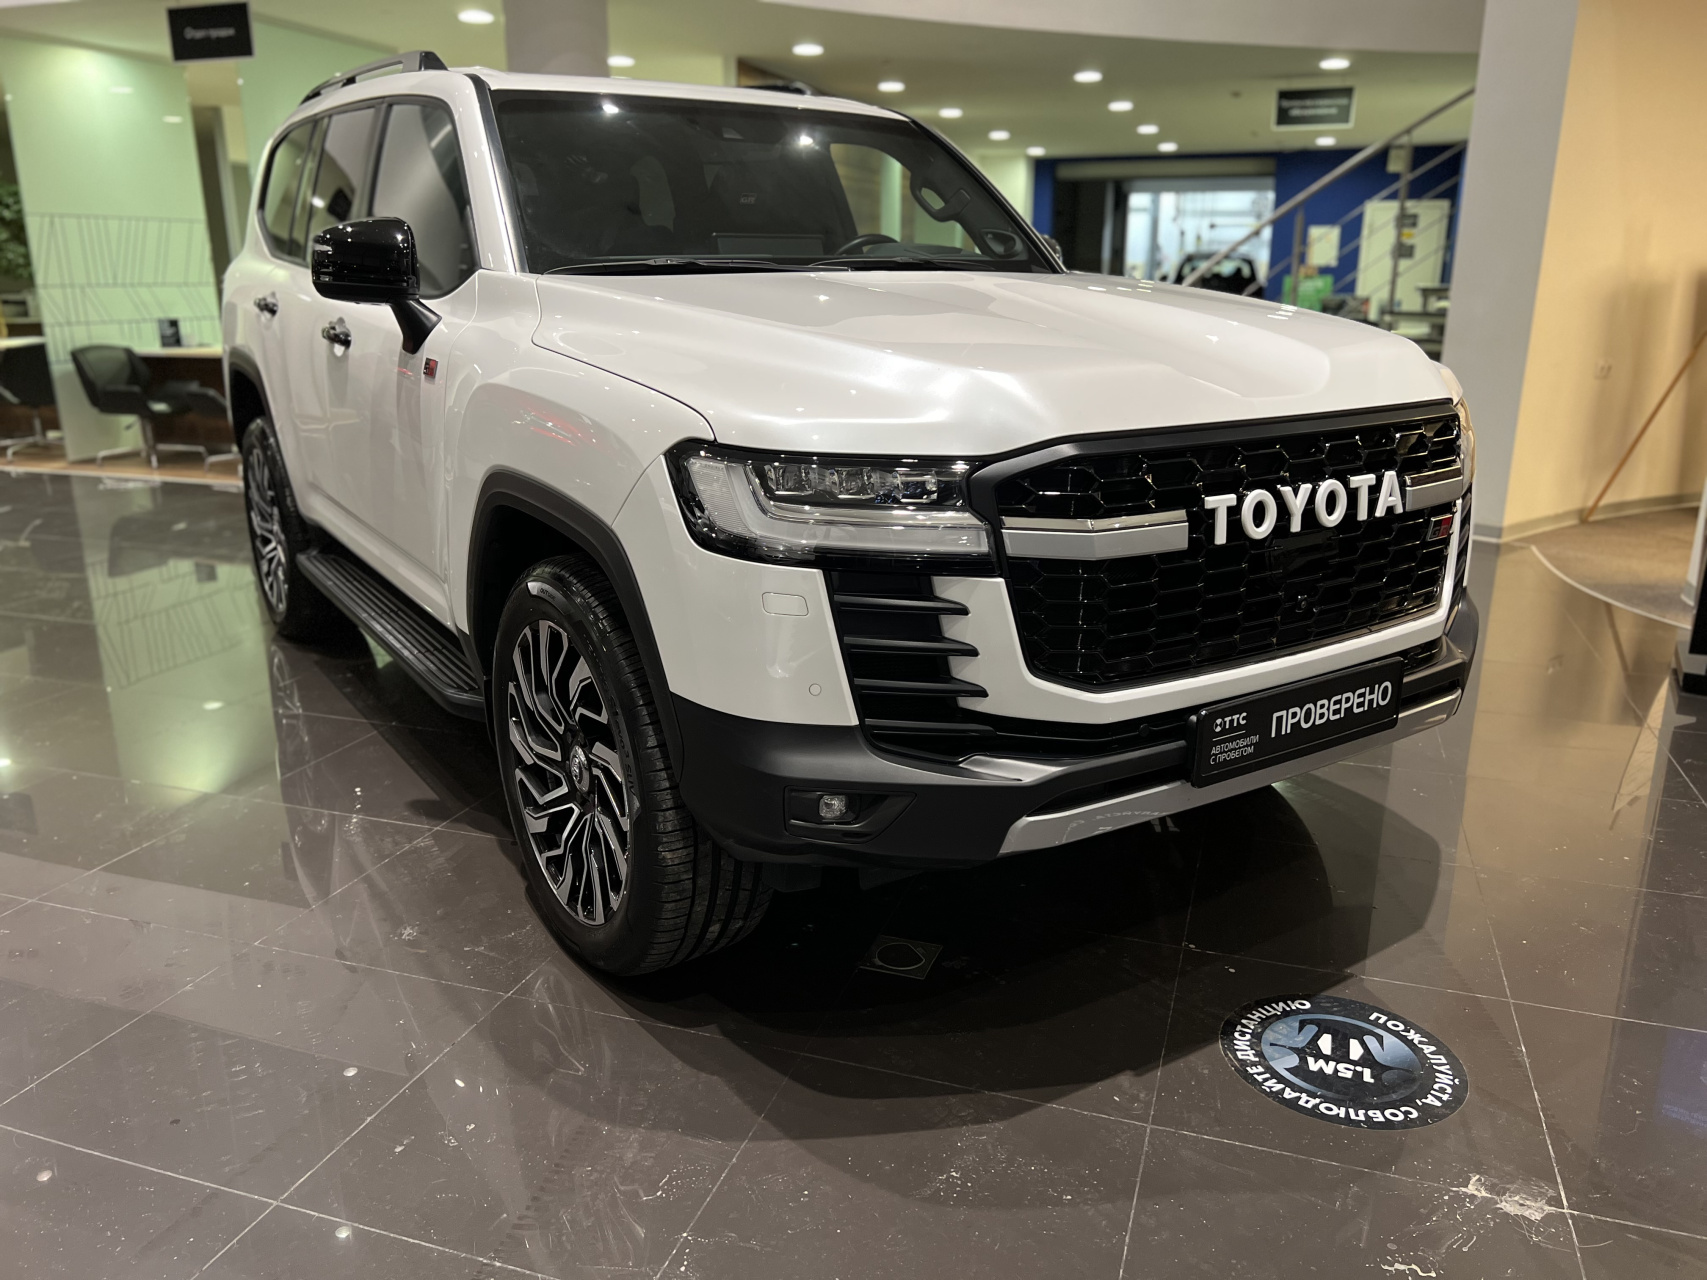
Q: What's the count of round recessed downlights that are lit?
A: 13